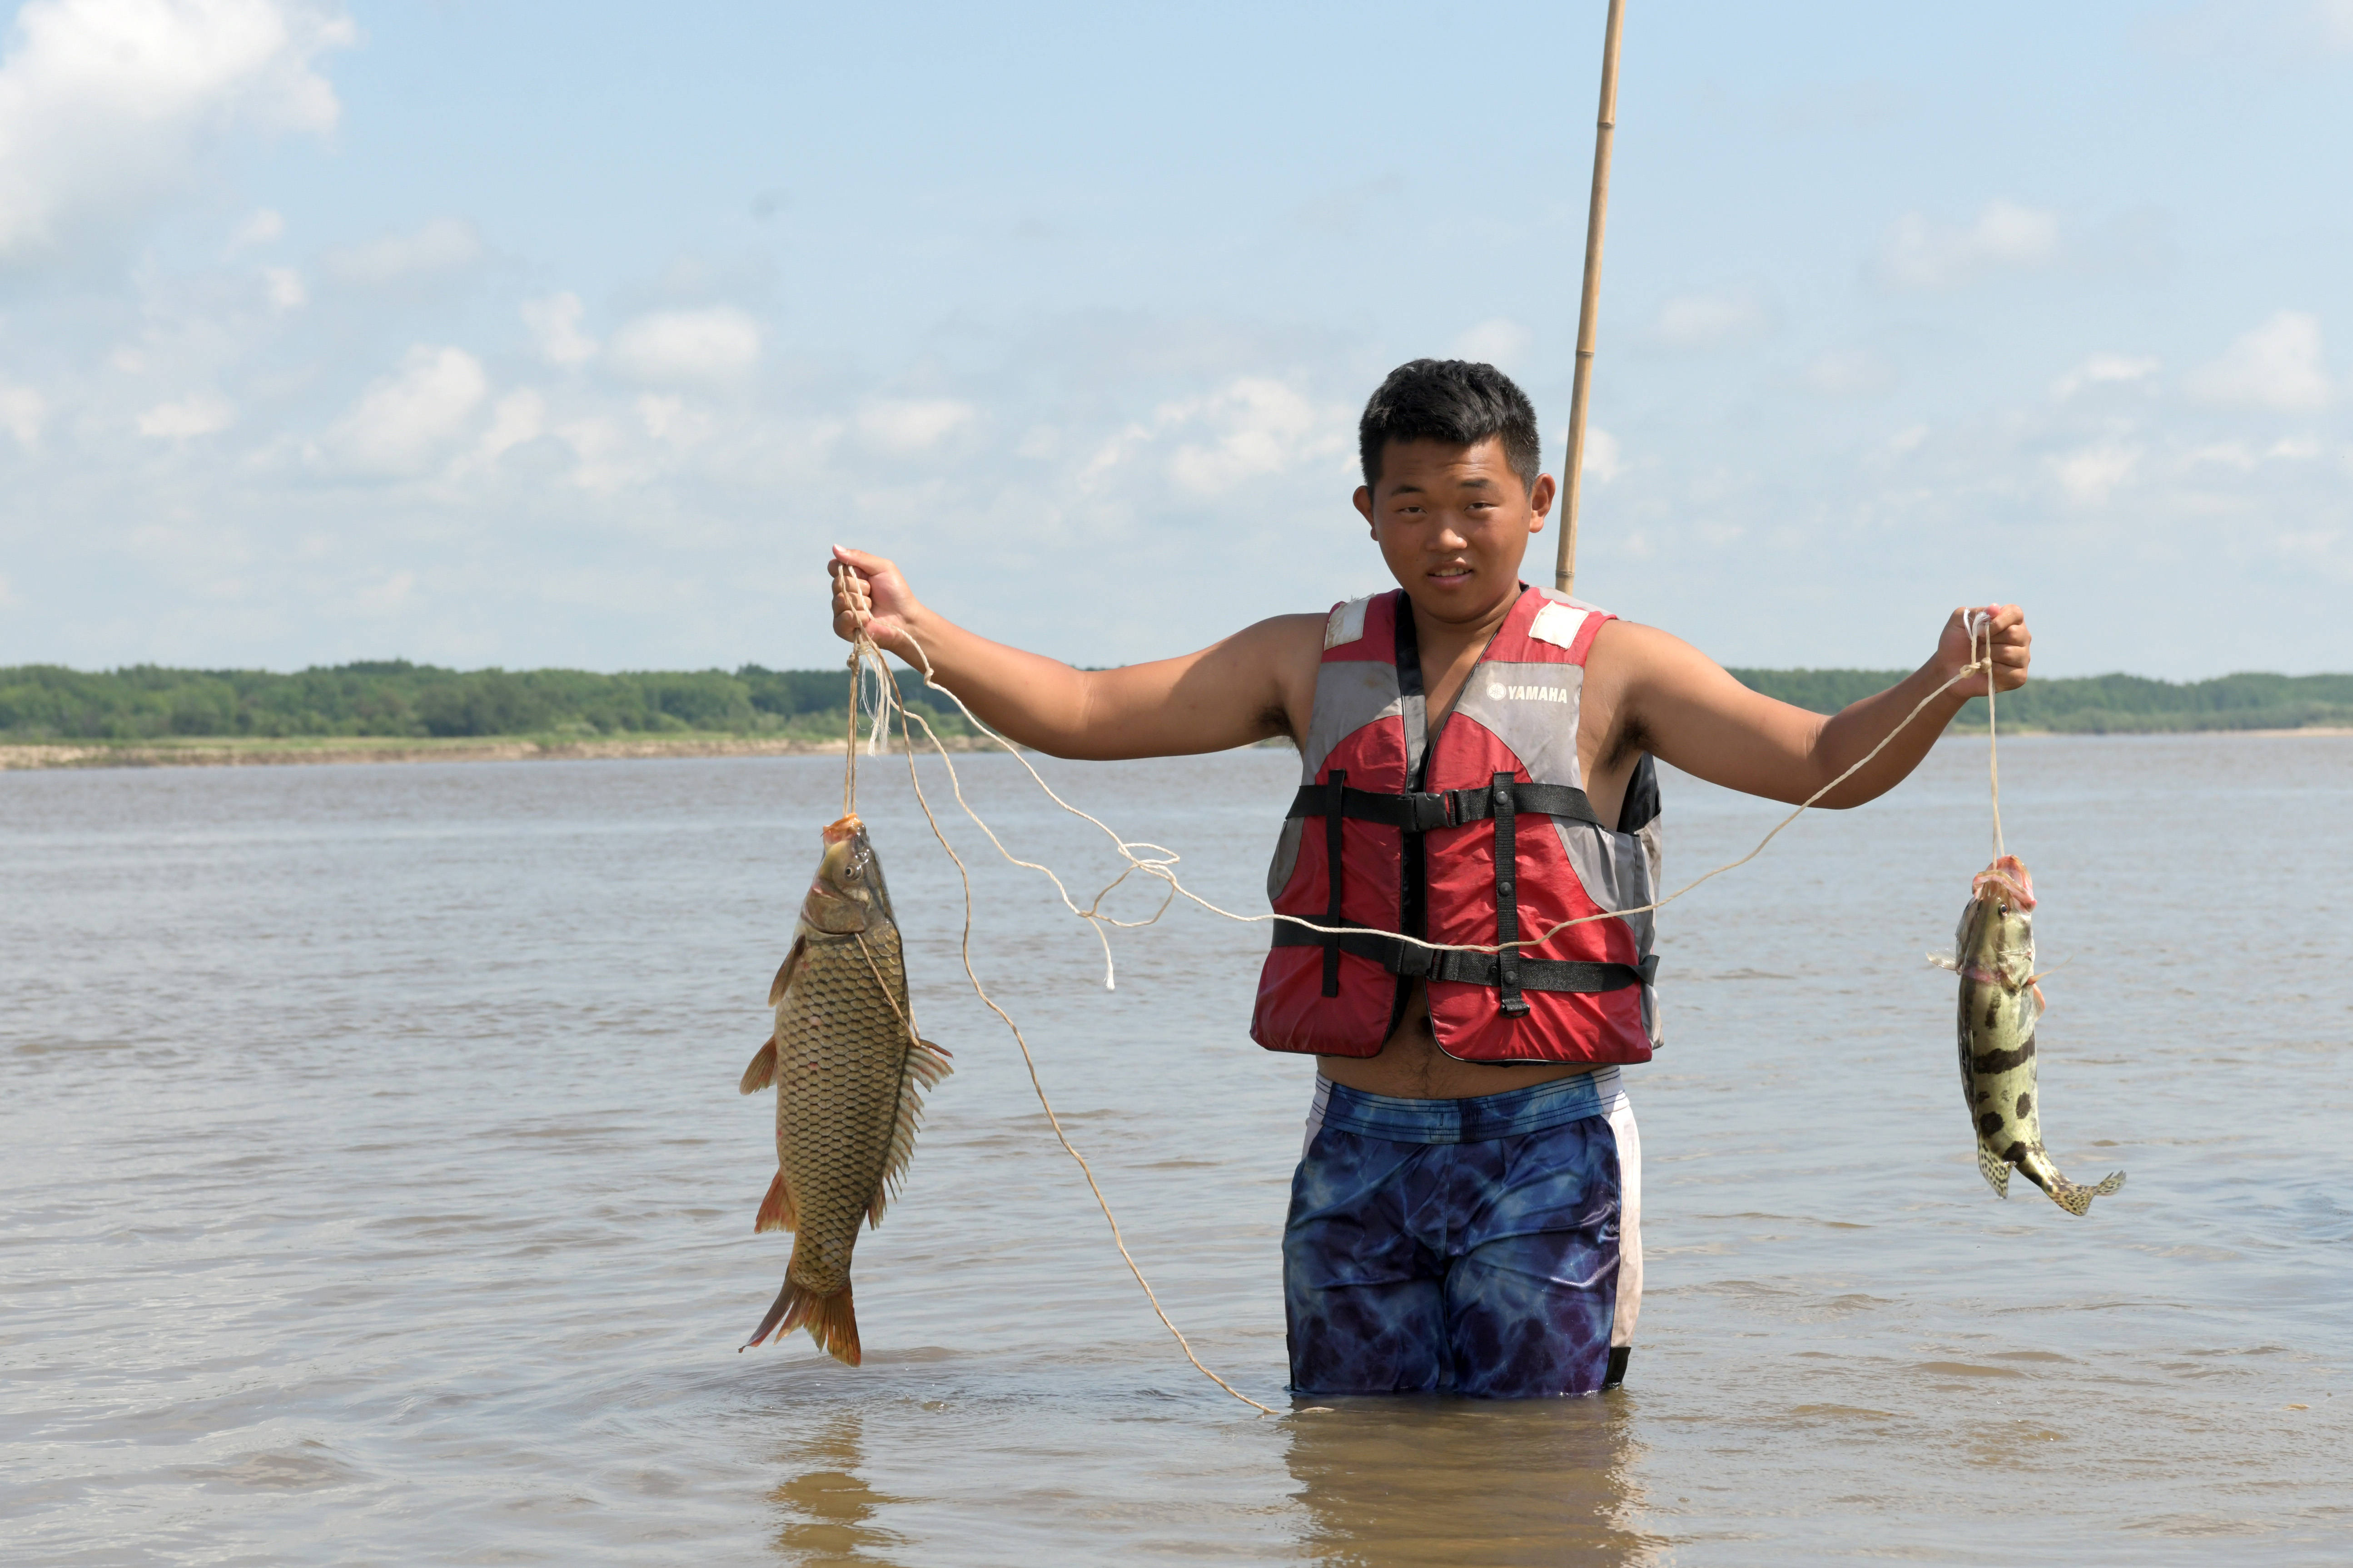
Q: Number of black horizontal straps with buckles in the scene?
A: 2